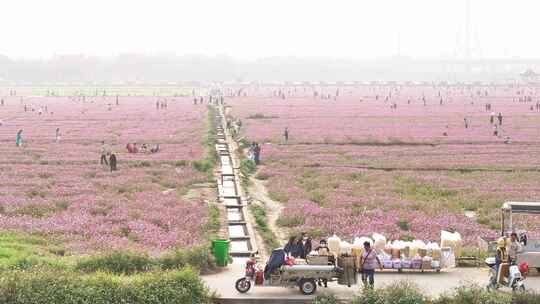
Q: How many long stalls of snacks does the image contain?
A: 1